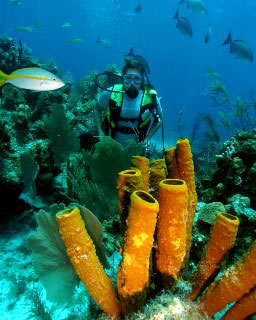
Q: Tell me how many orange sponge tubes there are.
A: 11